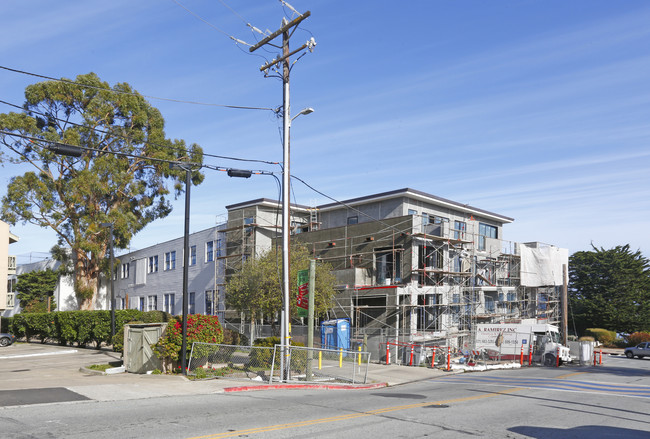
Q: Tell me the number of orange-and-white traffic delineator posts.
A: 9